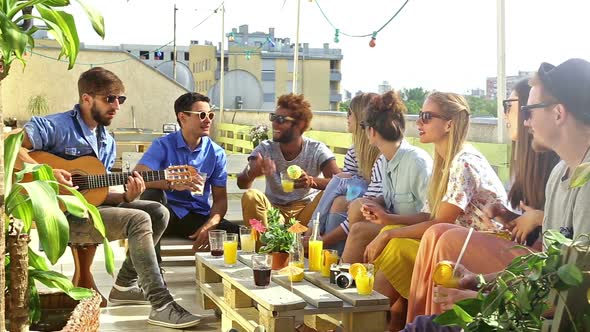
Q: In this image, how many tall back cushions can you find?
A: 0